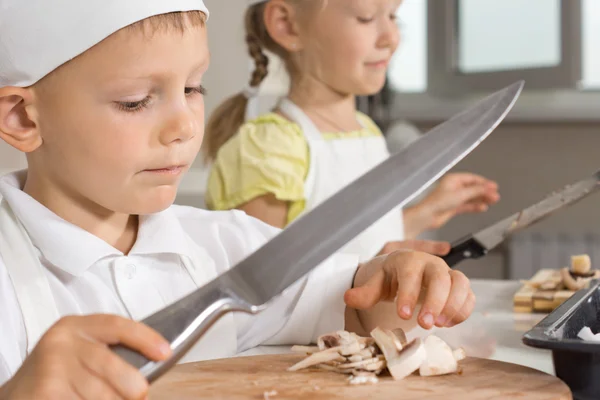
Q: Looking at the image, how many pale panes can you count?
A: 3